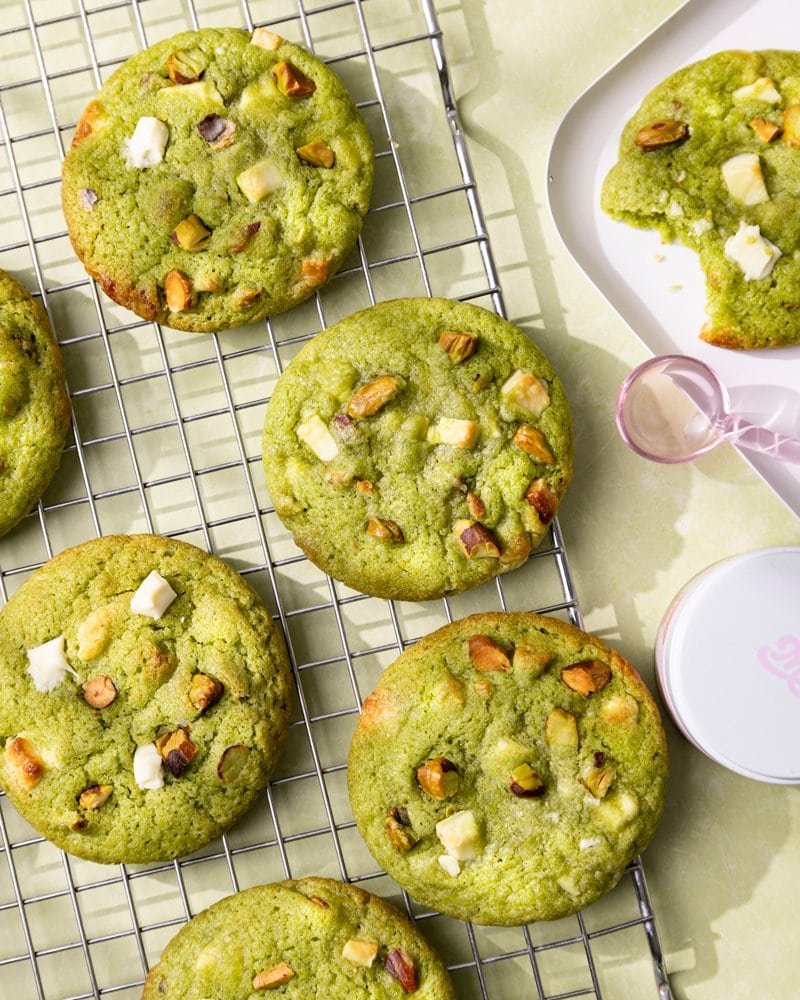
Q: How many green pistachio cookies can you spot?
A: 7